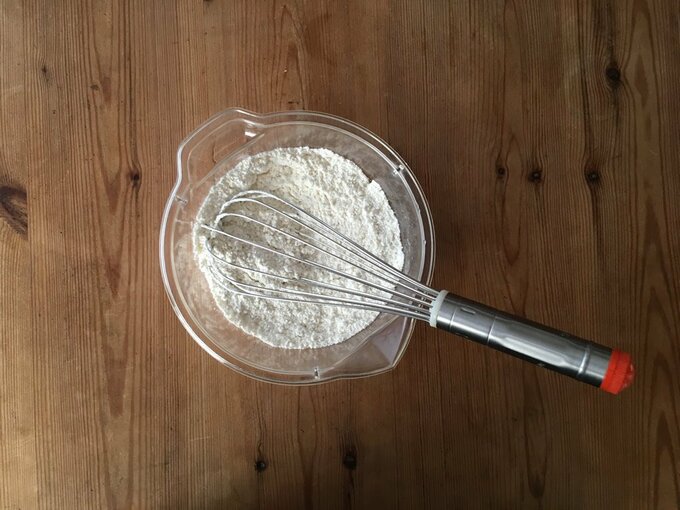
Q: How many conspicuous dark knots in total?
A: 8